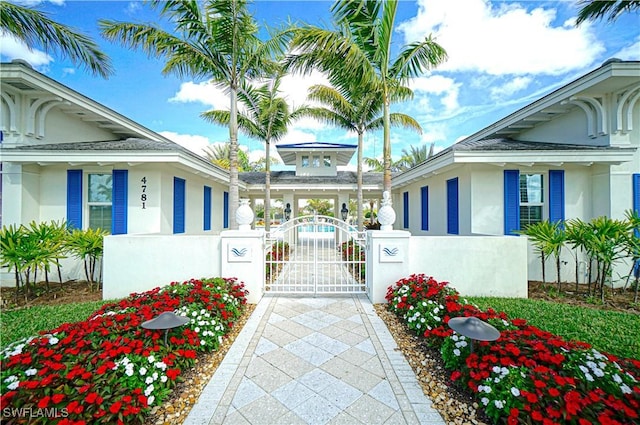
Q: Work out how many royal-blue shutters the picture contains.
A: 11